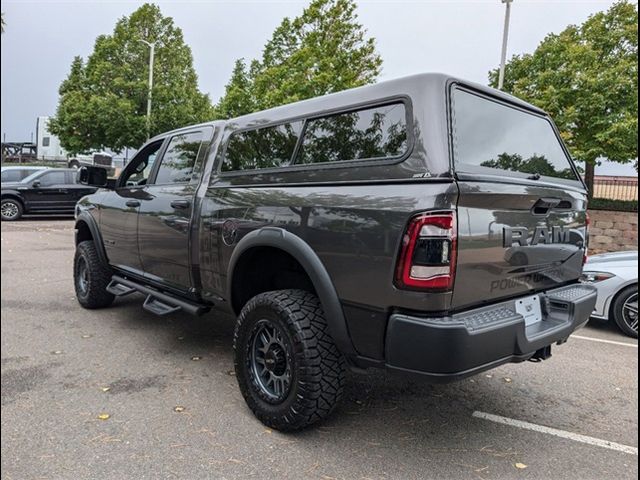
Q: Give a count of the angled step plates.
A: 2